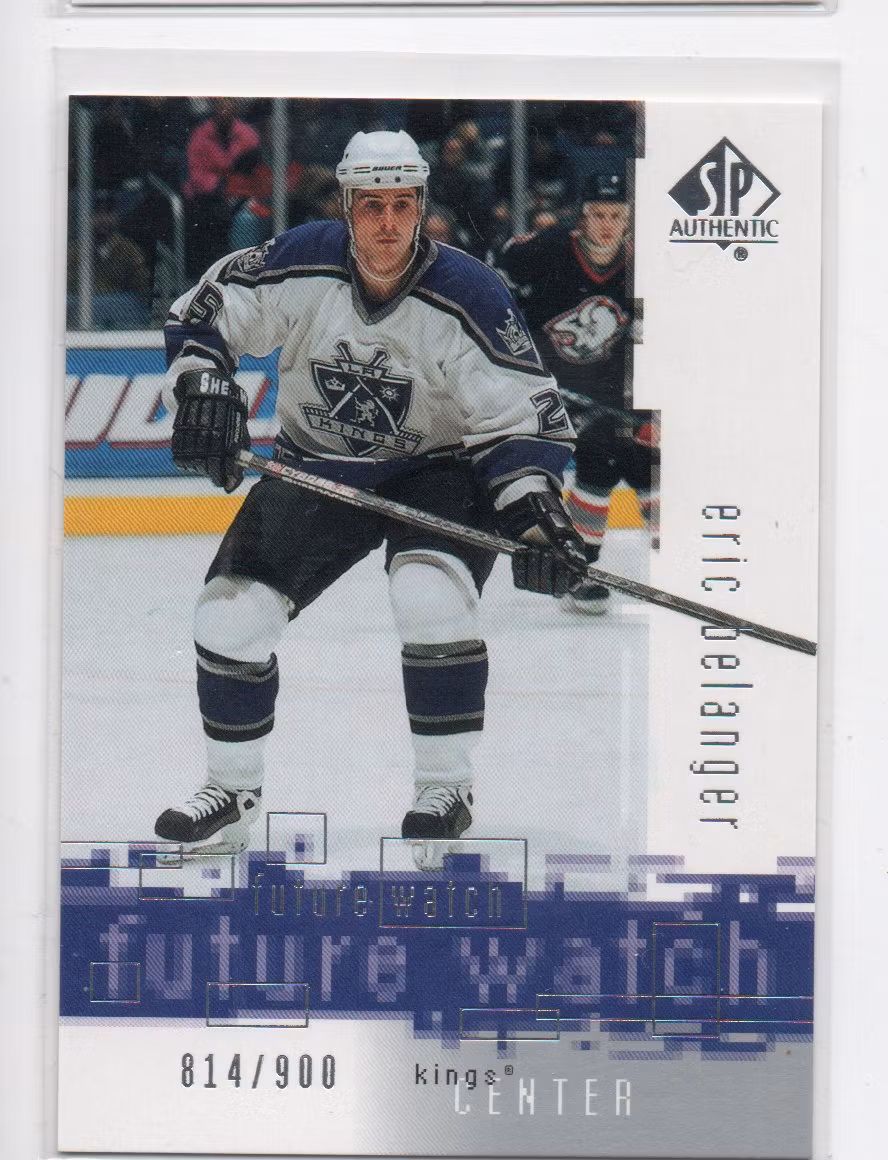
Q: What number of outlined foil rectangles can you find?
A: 9